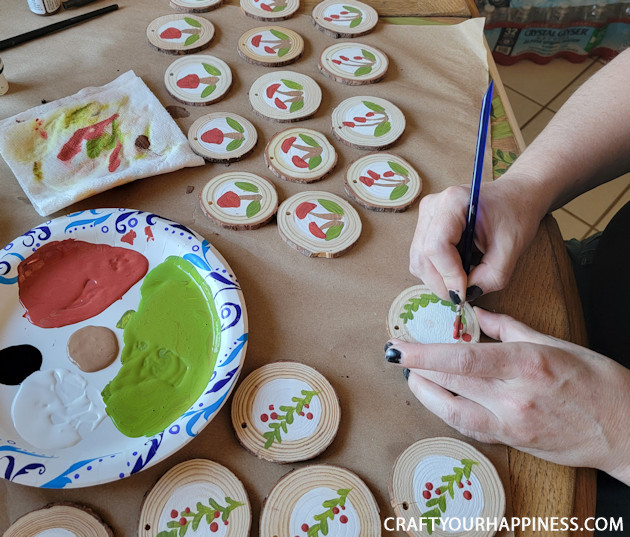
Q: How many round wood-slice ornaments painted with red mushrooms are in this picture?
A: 13